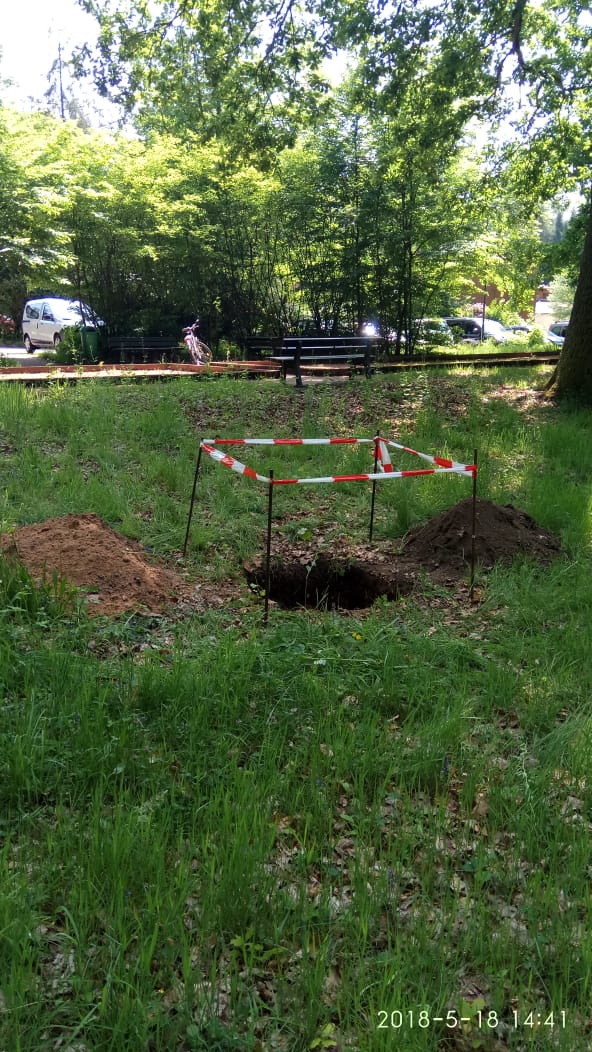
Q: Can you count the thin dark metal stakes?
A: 4